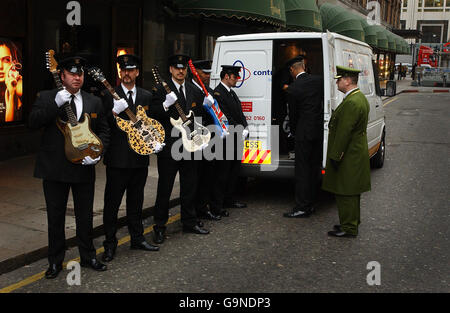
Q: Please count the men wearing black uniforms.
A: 6